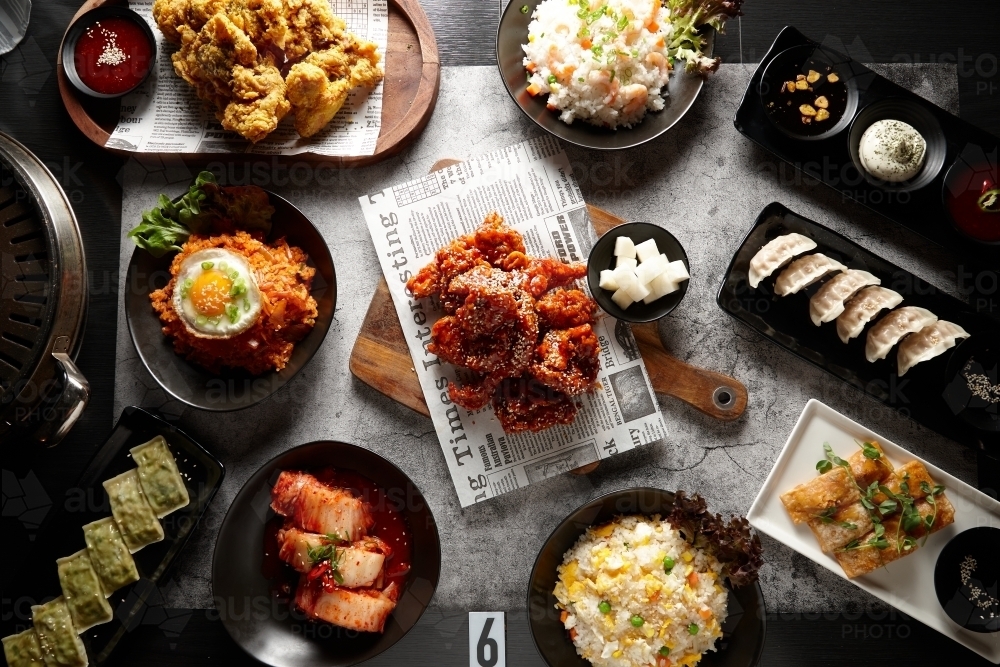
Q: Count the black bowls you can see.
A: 11